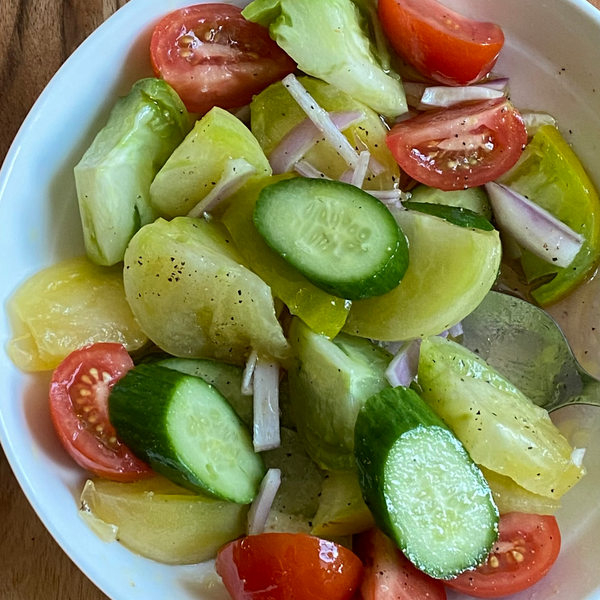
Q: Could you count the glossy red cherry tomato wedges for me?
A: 7